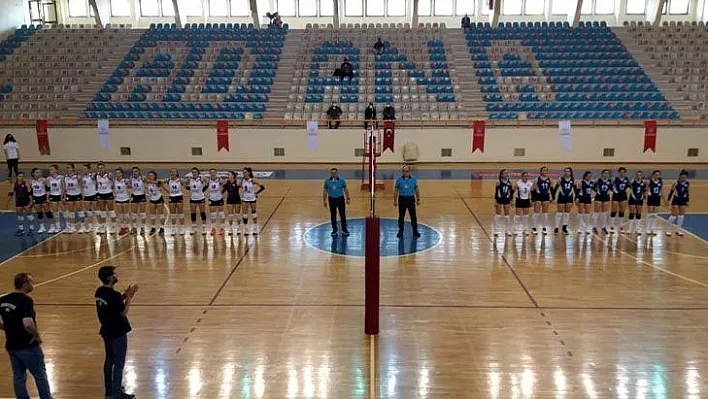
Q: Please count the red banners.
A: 5